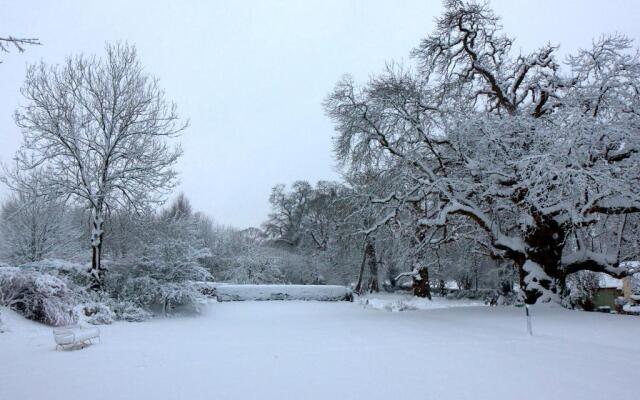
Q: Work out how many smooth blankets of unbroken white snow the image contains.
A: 1